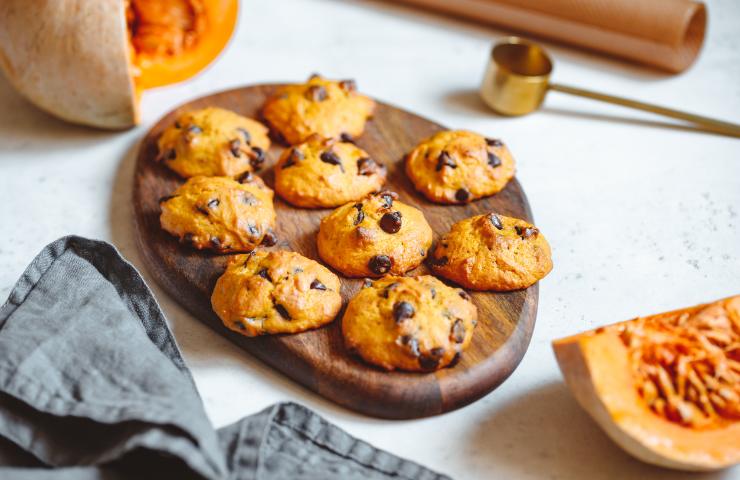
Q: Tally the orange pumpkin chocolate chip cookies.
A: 9